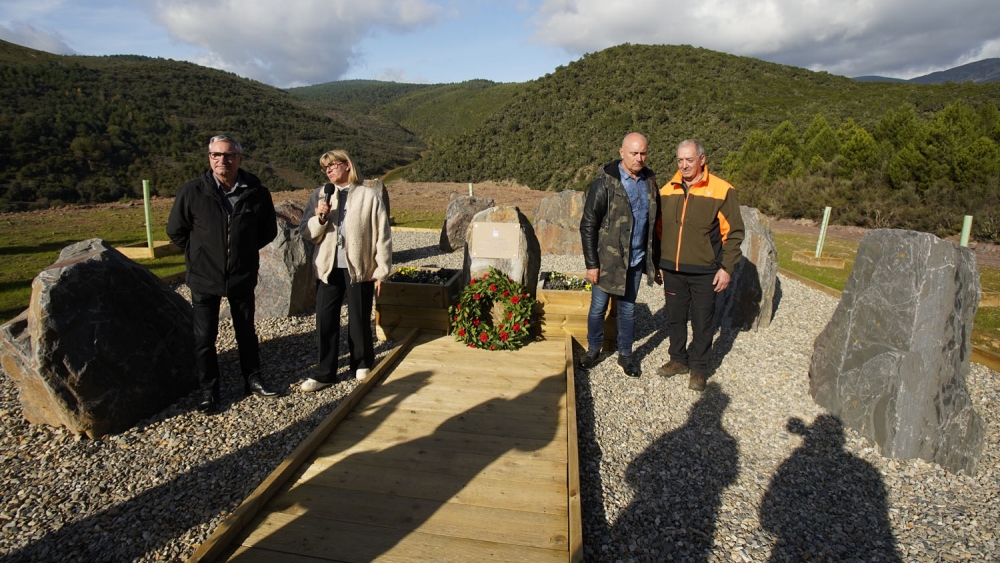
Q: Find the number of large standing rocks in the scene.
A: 8